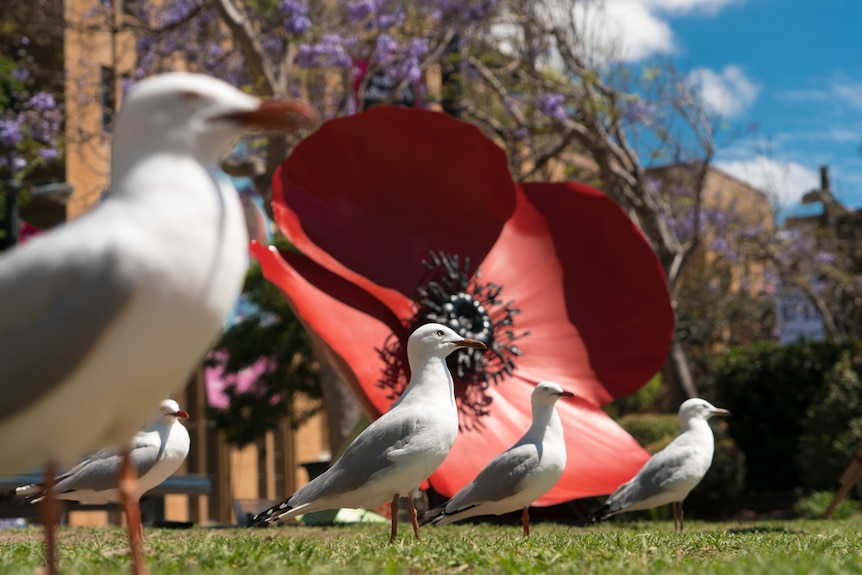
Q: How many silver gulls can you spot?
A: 5